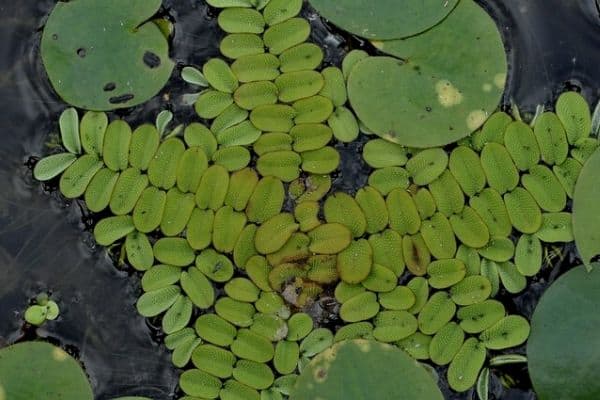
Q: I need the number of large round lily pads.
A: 7